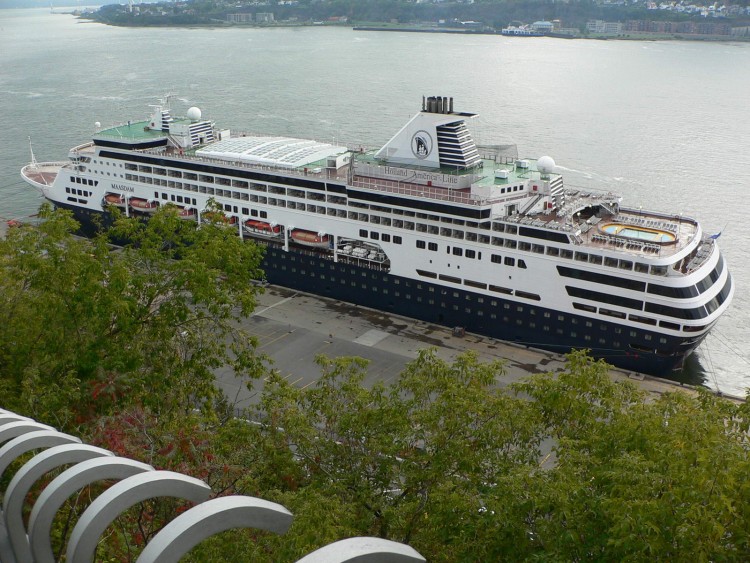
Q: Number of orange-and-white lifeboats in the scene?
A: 6